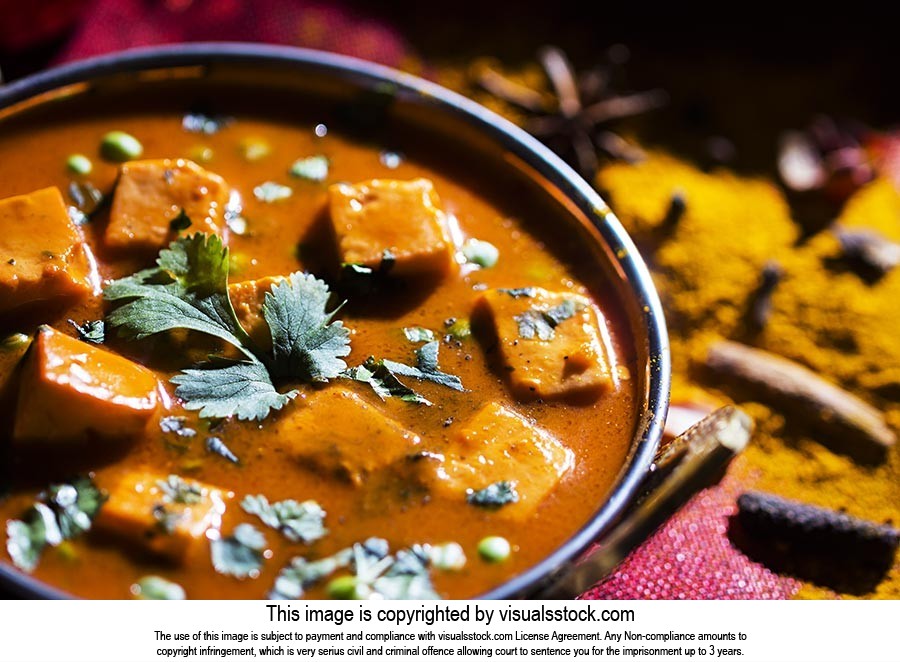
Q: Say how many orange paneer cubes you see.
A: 9